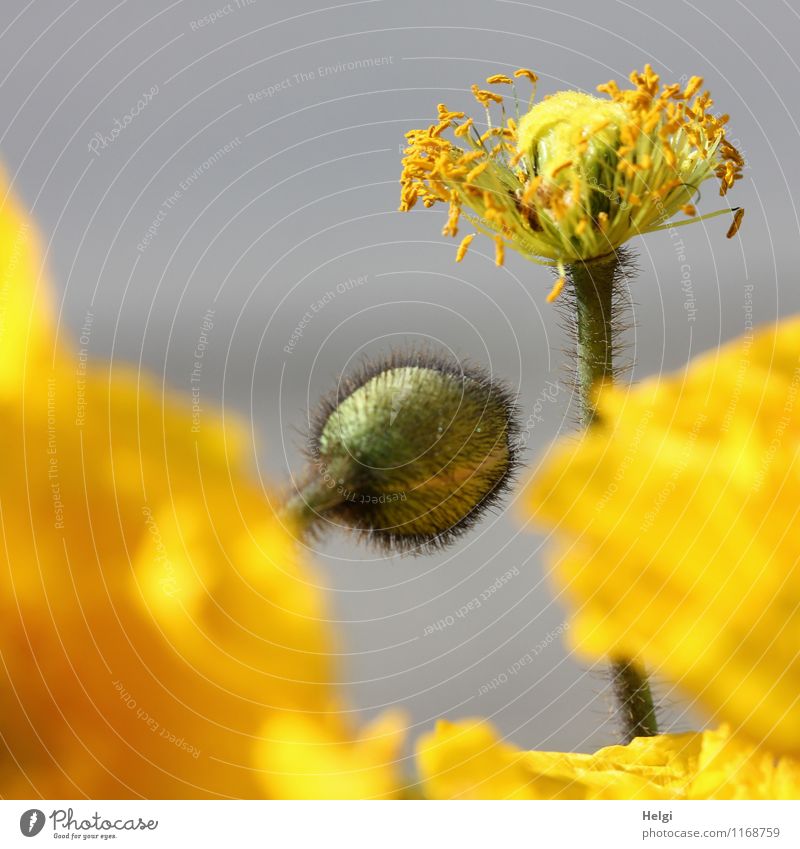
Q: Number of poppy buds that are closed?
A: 1